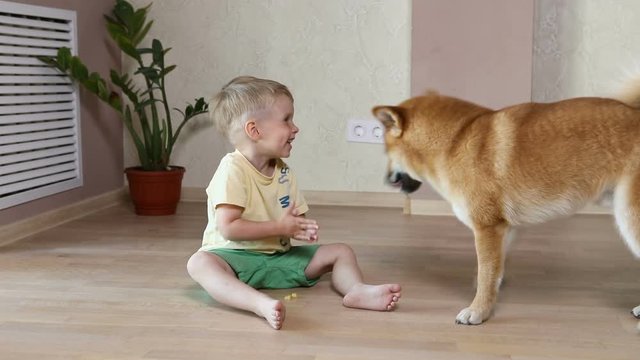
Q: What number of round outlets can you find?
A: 2